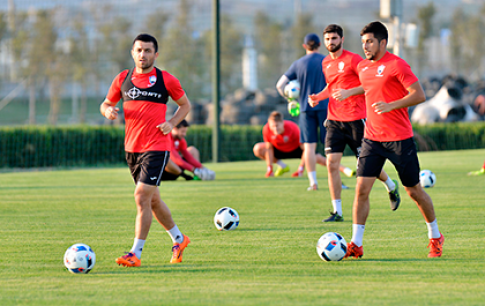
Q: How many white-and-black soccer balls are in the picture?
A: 5